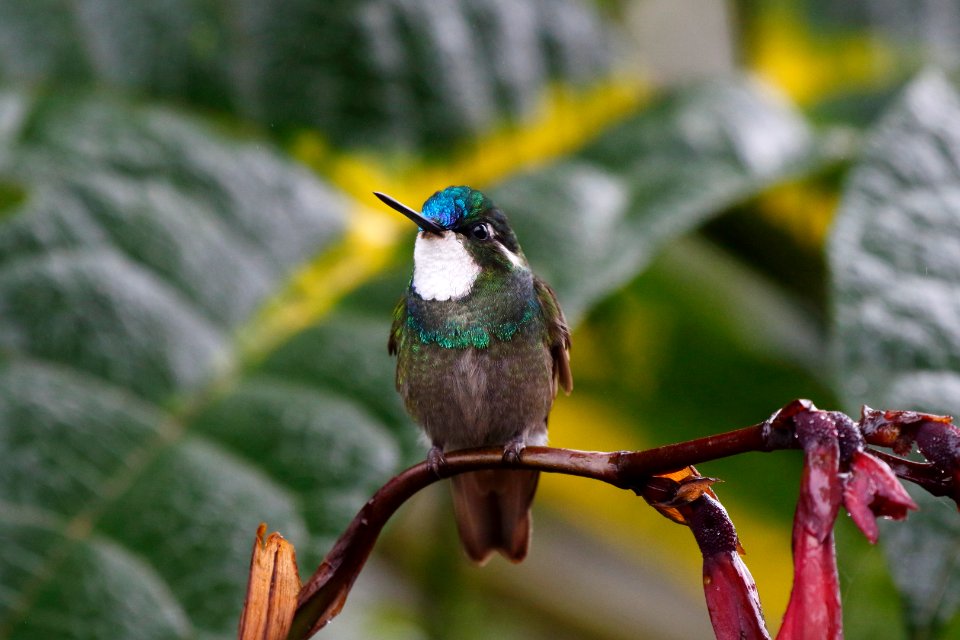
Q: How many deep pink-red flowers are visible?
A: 3